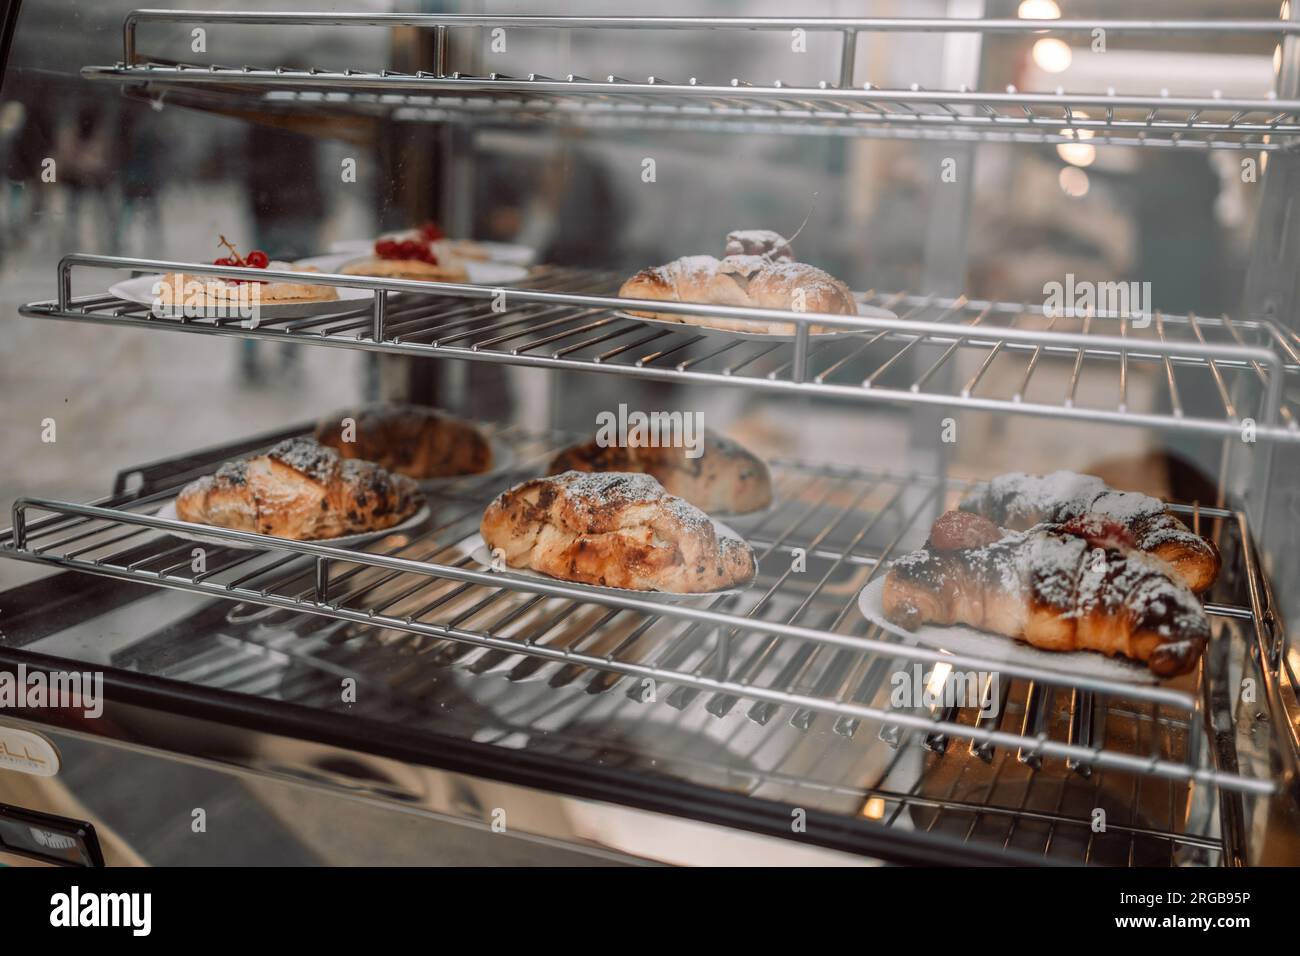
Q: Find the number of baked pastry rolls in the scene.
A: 7